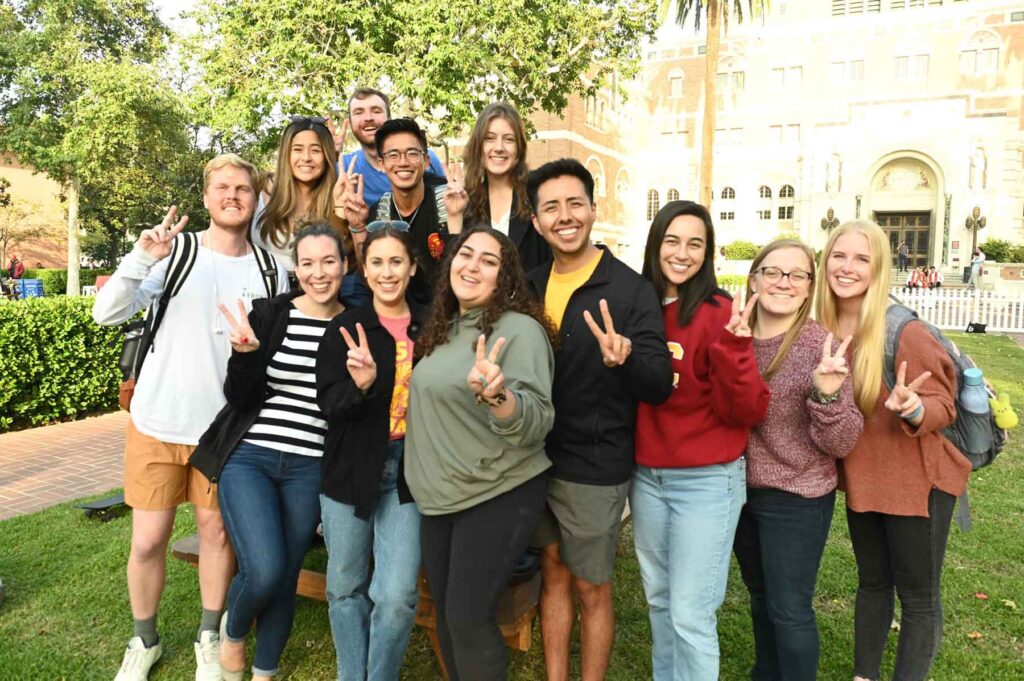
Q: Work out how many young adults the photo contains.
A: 12